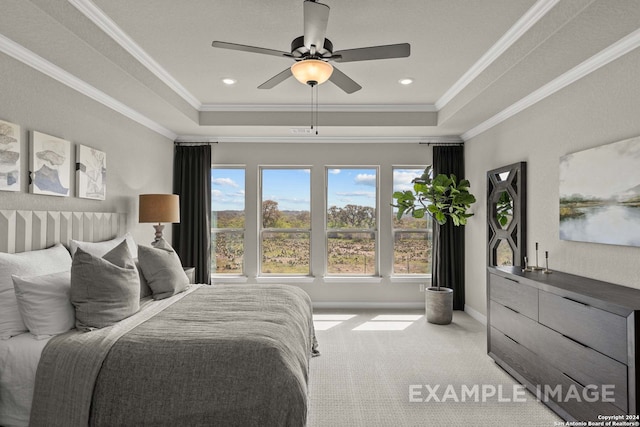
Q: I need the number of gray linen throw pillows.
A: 2